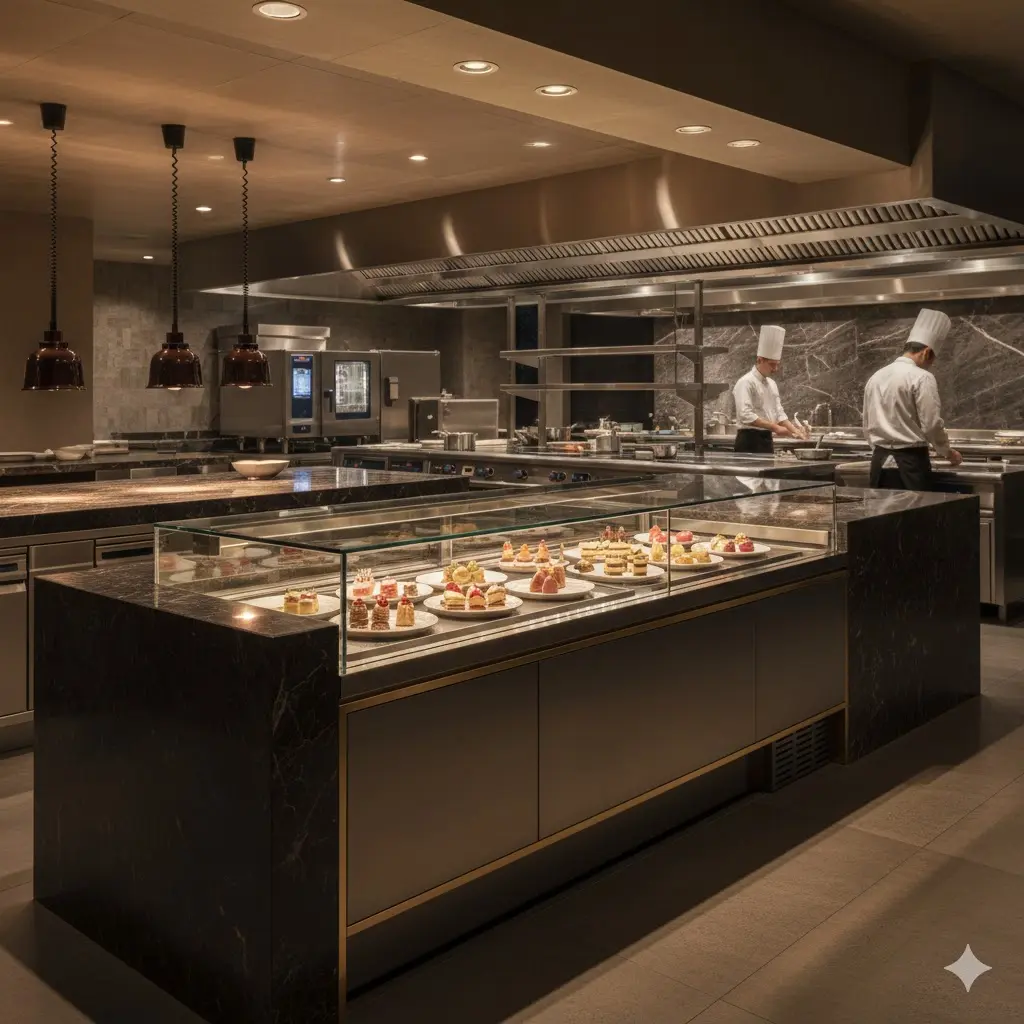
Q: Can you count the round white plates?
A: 12